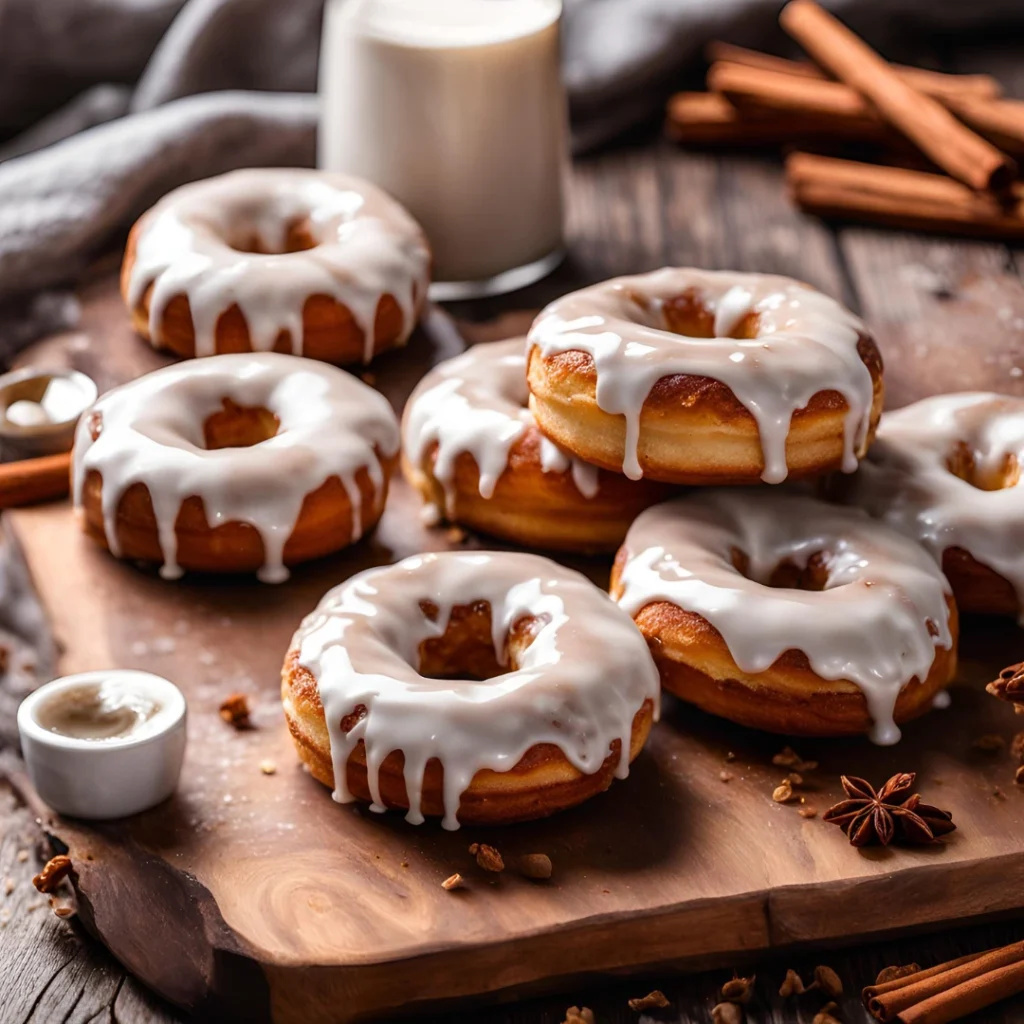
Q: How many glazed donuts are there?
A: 7